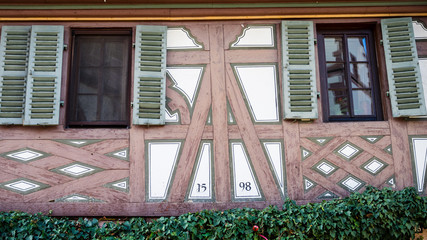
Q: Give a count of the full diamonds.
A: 7